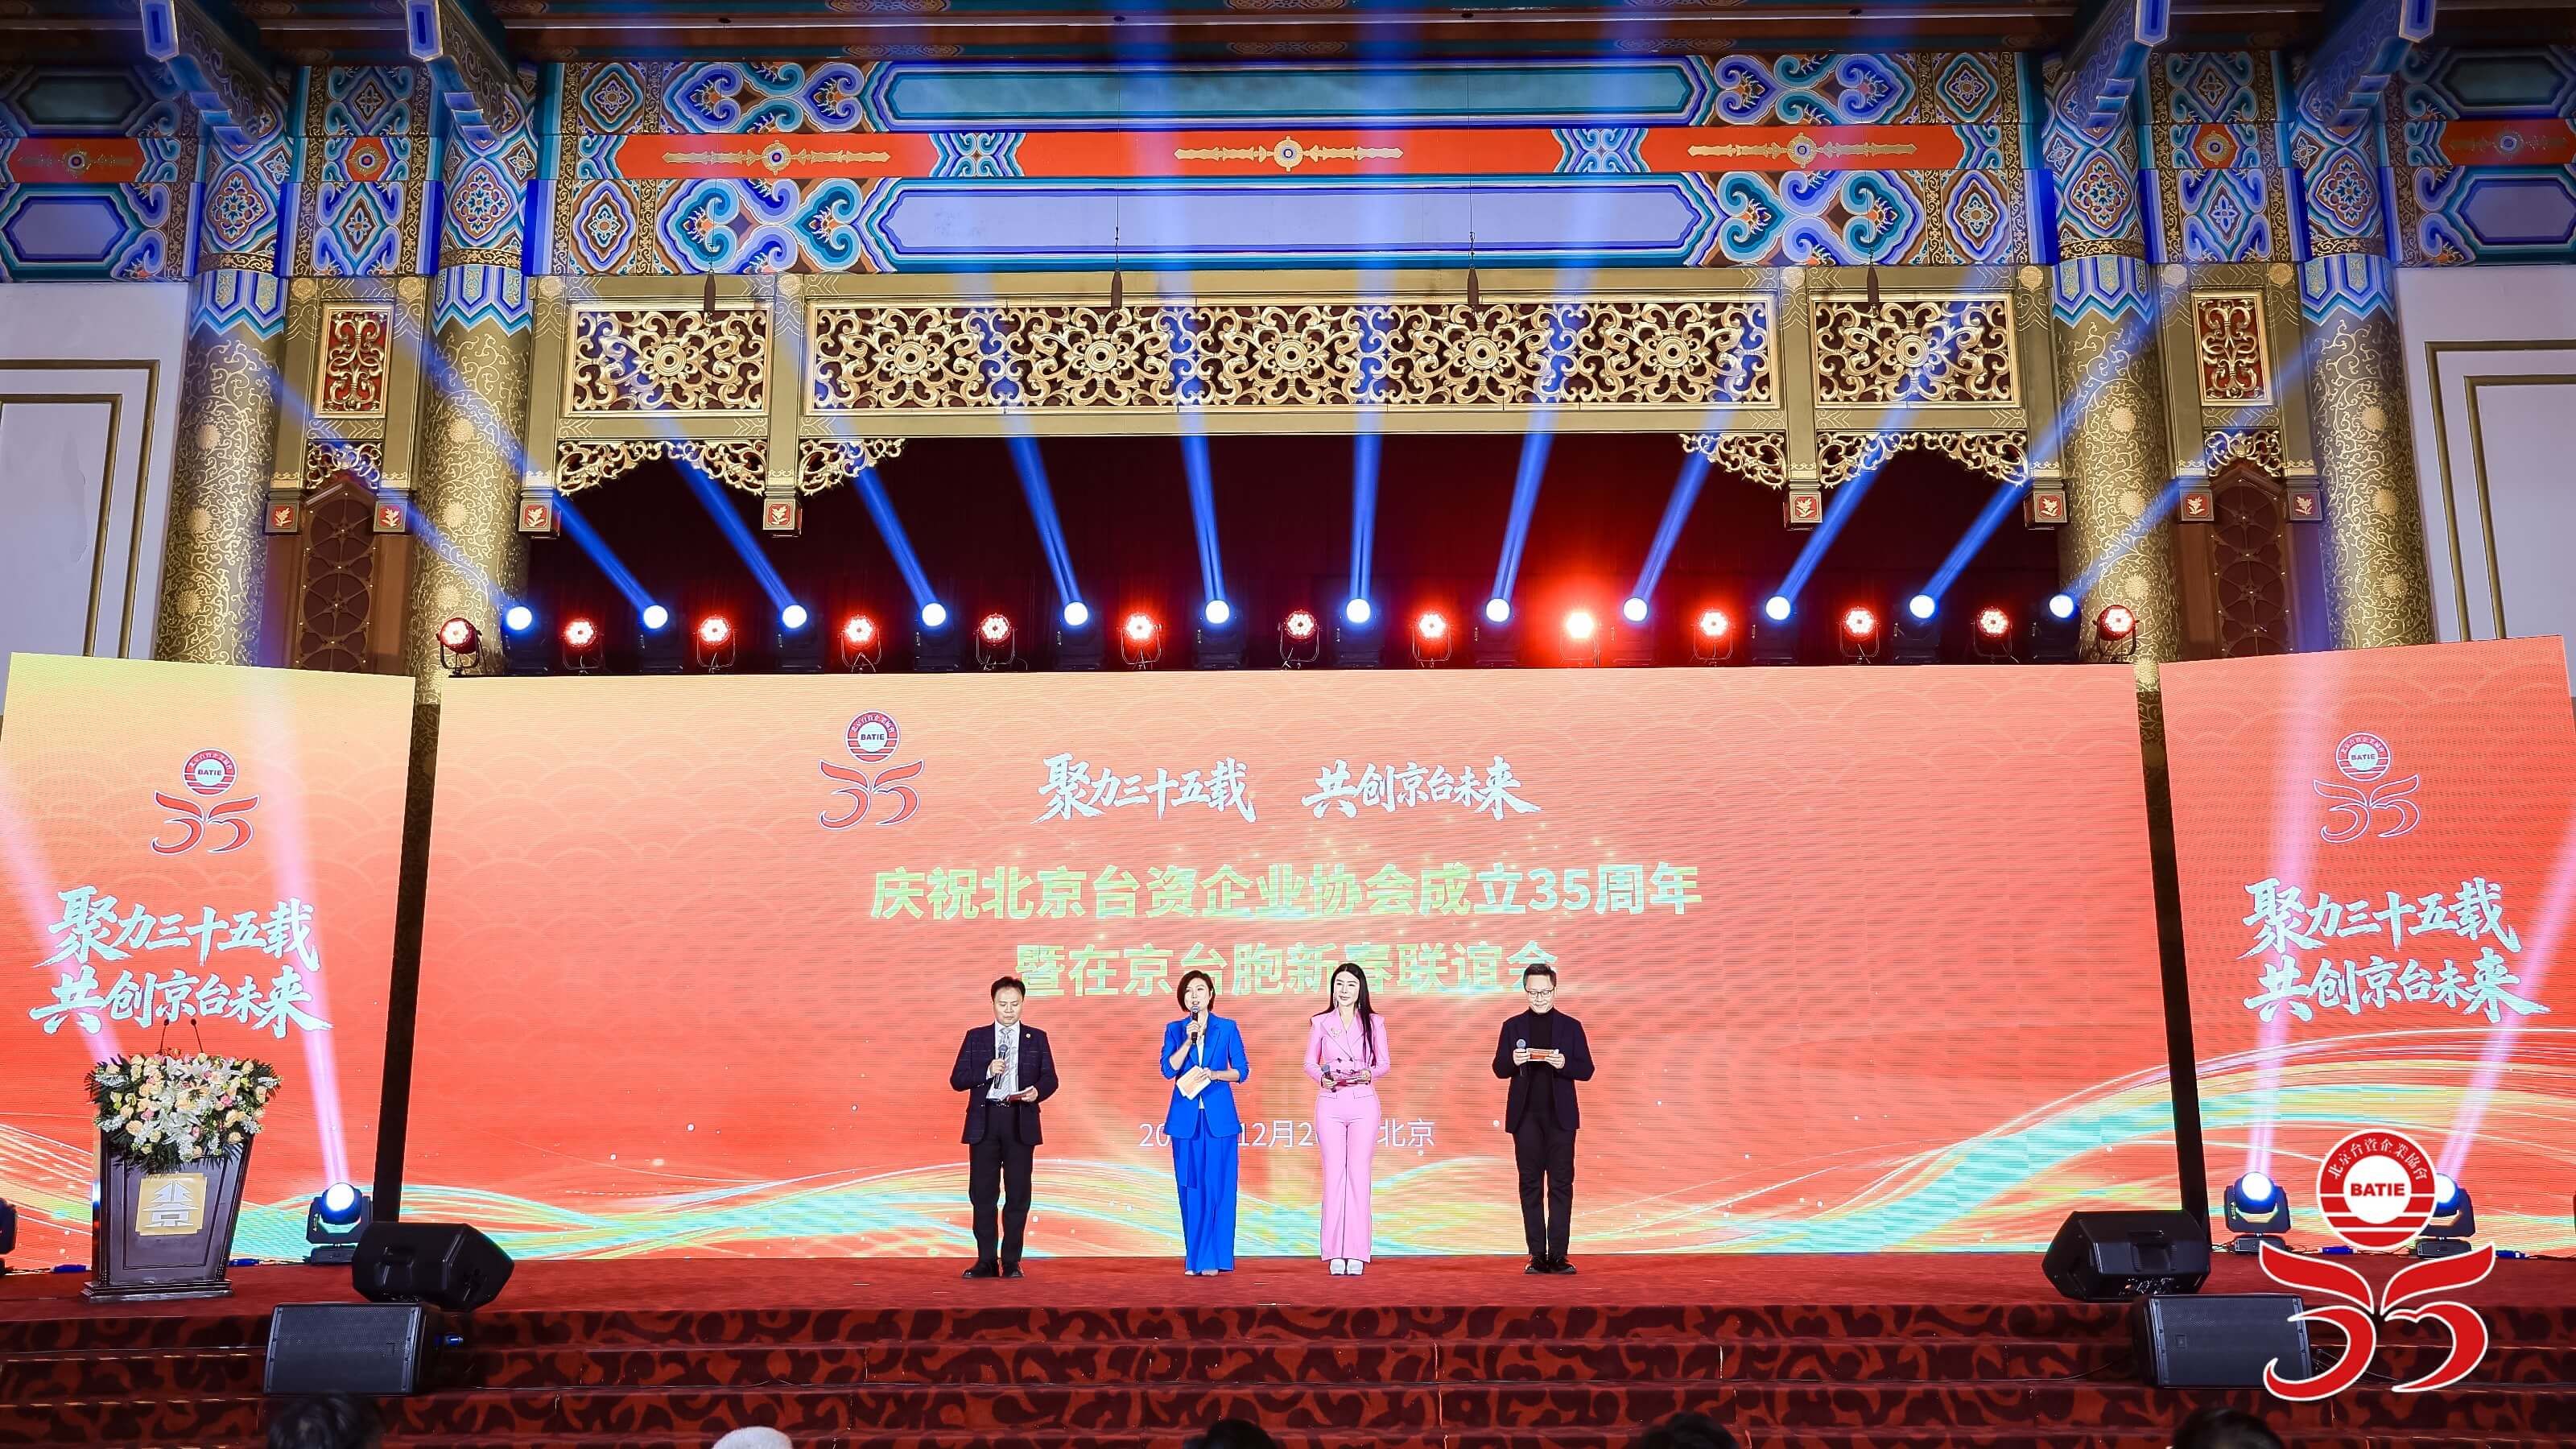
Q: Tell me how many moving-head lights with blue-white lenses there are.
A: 15